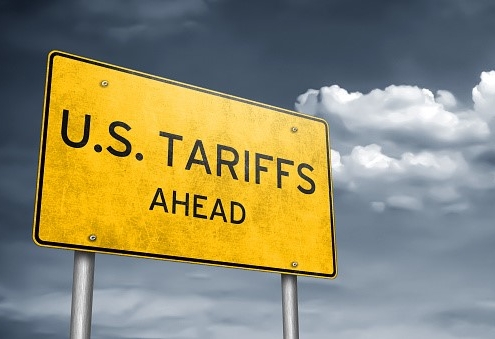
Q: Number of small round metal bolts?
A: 4